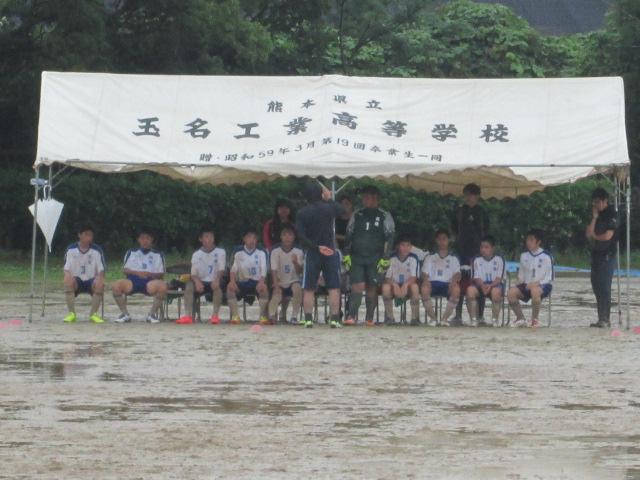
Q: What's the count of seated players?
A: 9